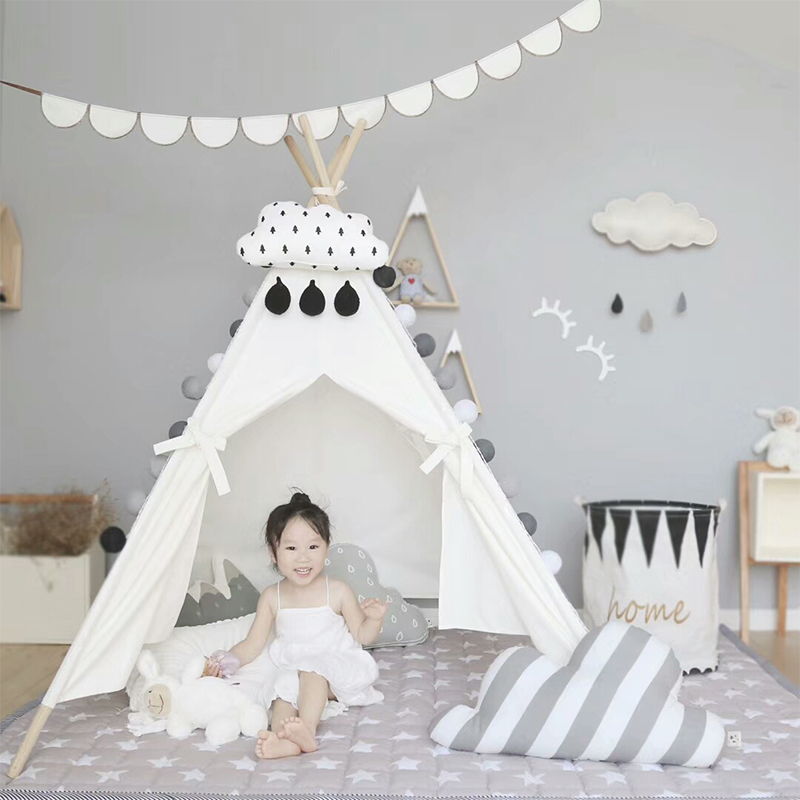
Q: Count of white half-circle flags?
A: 12